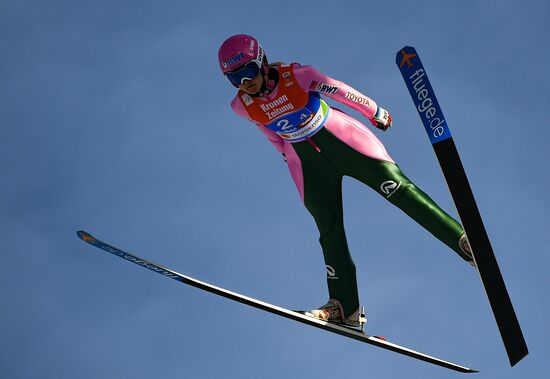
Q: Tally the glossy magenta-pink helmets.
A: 1